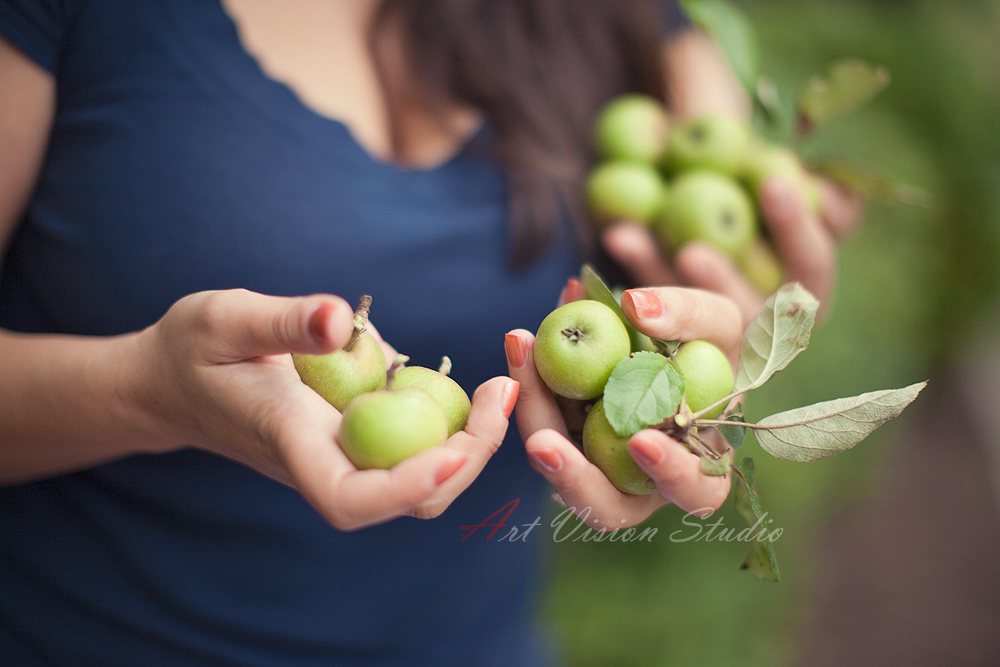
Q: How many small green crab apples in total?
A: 12